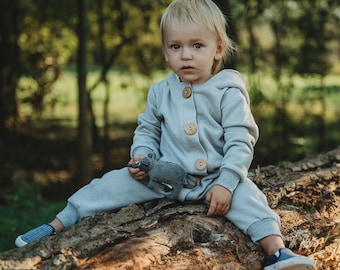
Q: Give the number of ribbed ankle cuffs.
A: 2